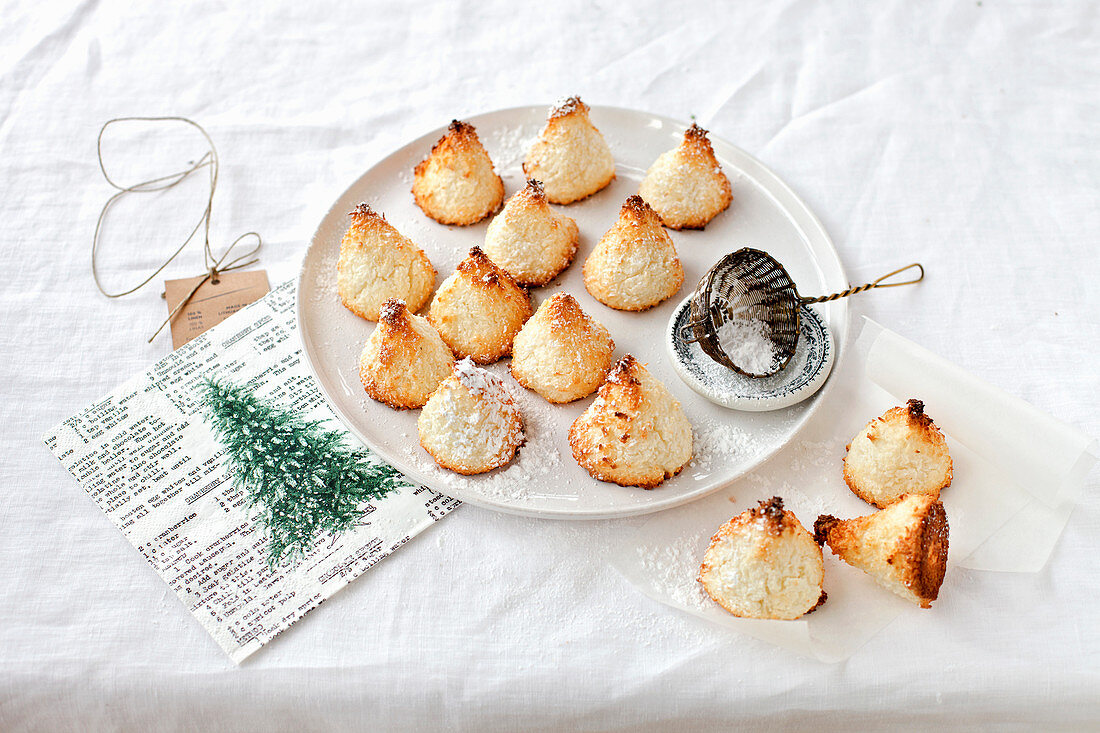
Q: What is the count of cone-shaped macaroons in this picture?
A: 14